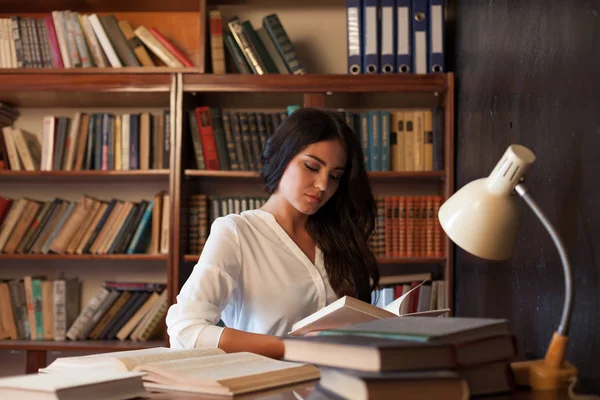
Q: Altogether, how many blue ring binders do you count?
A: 6